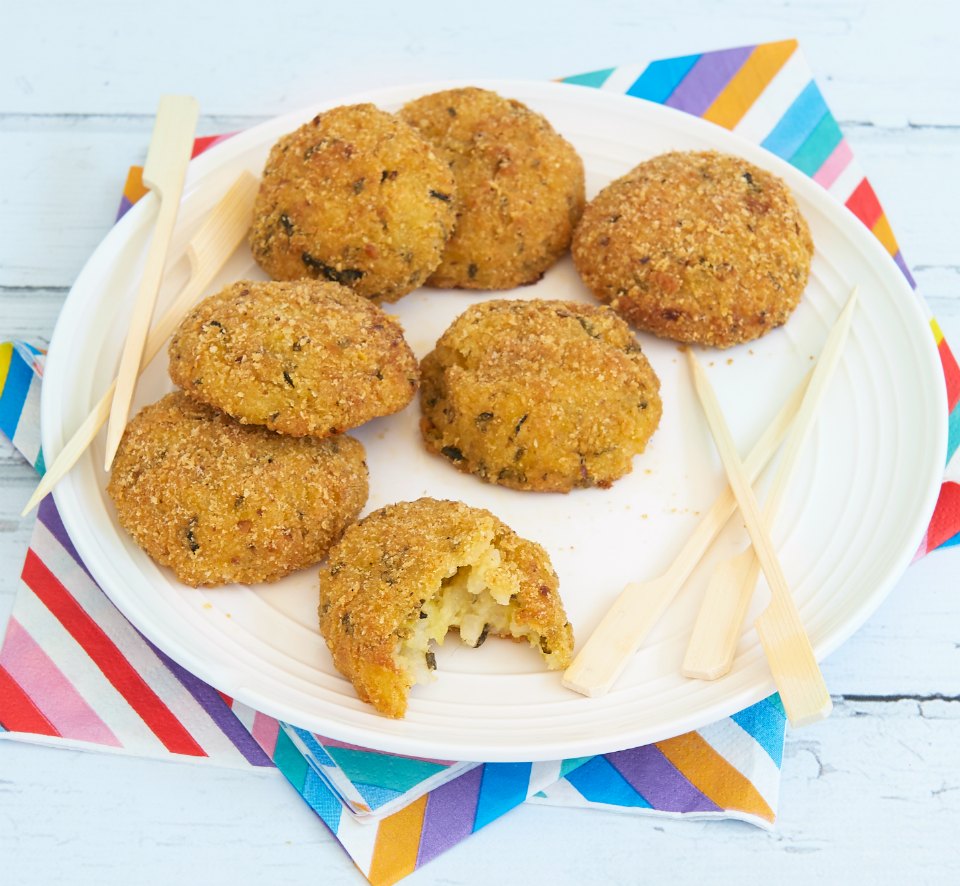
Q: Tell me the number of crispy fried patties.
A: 7